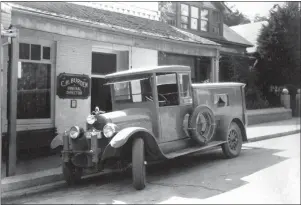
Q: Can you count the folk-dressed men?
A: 0